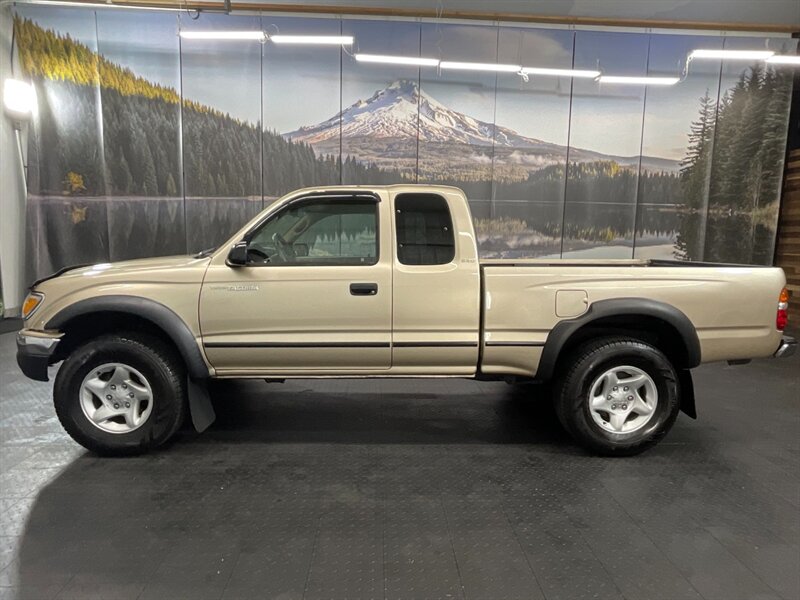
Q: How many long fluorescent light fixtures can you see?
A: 8